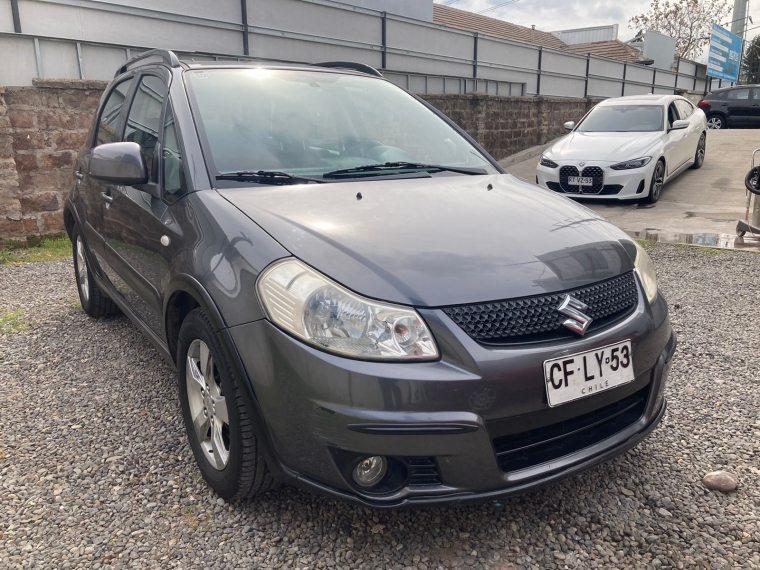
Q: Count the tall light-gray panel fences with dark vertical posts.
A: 1